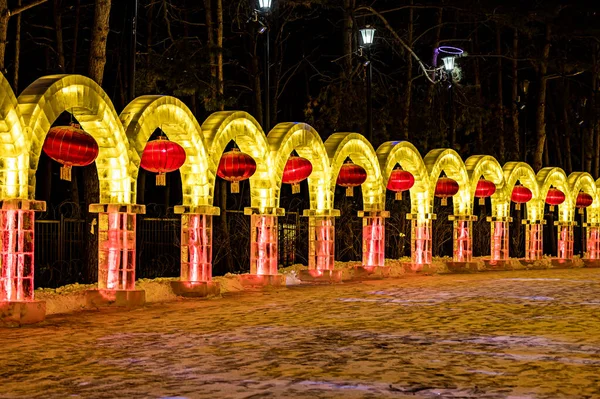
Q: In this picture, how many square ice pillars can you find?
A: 12